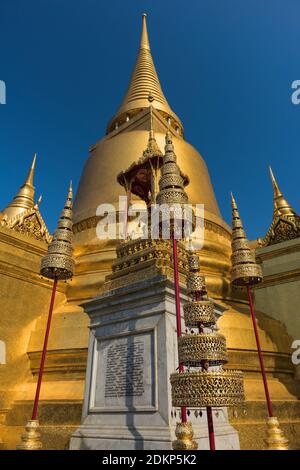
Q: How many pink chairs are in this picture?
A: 0